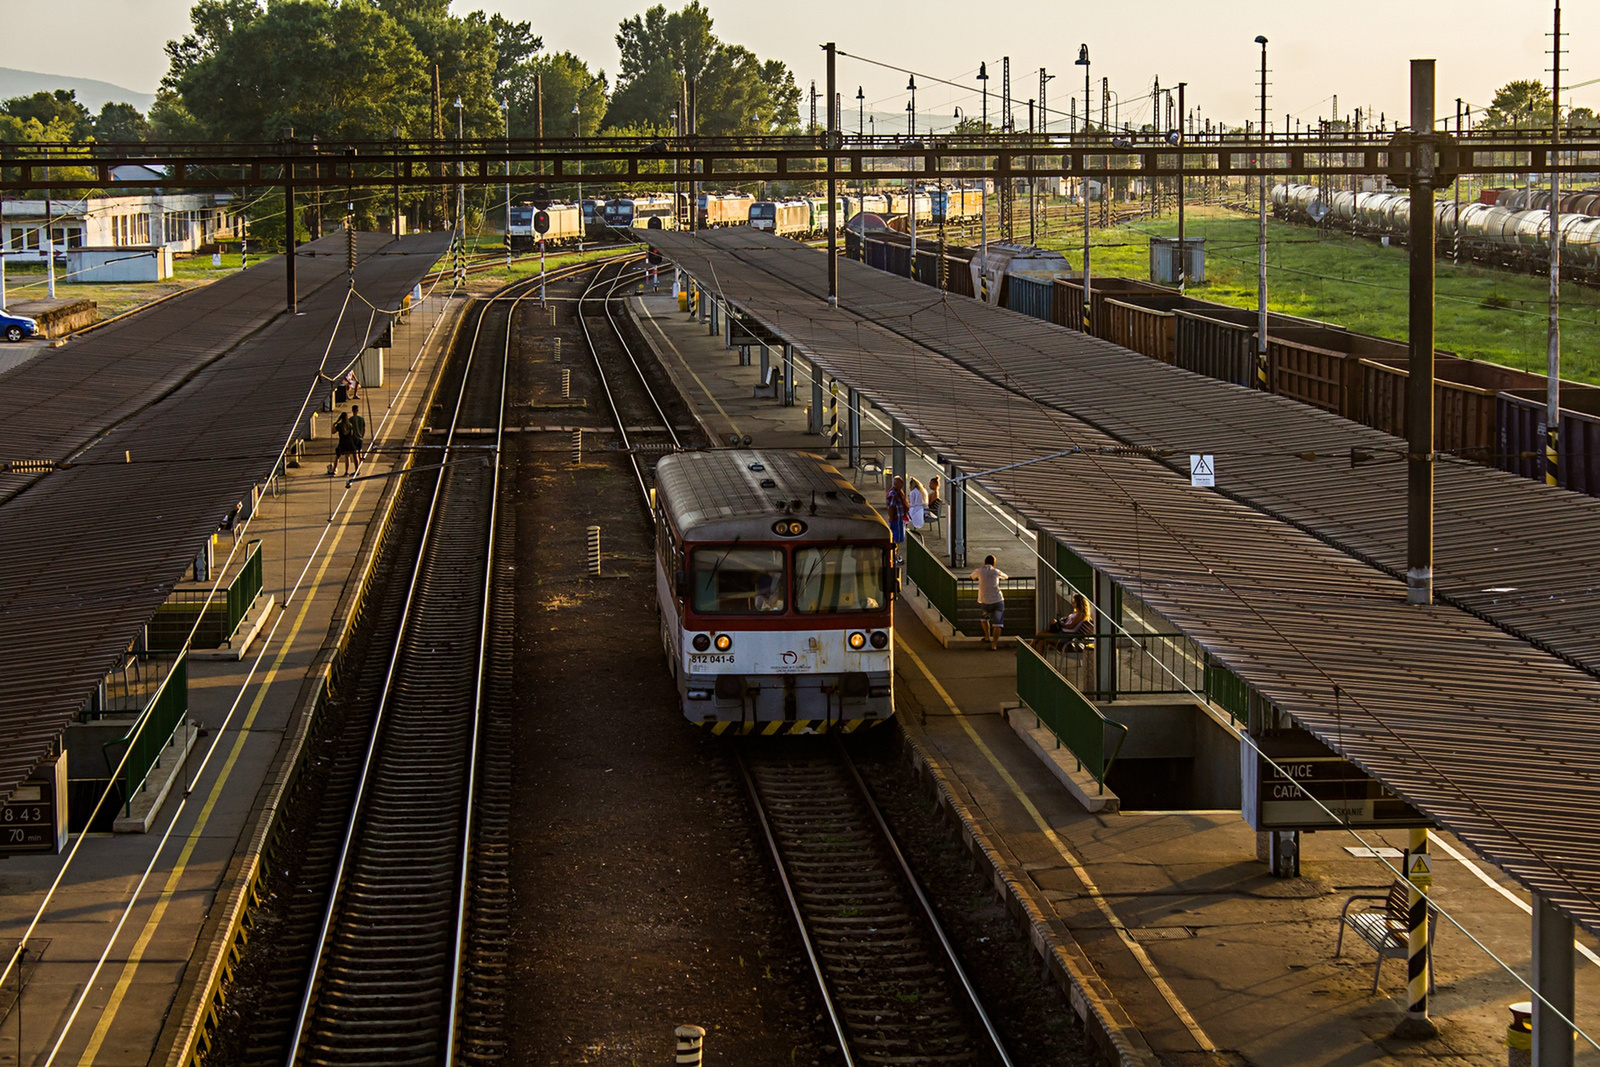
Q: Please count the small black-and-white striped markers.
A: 6